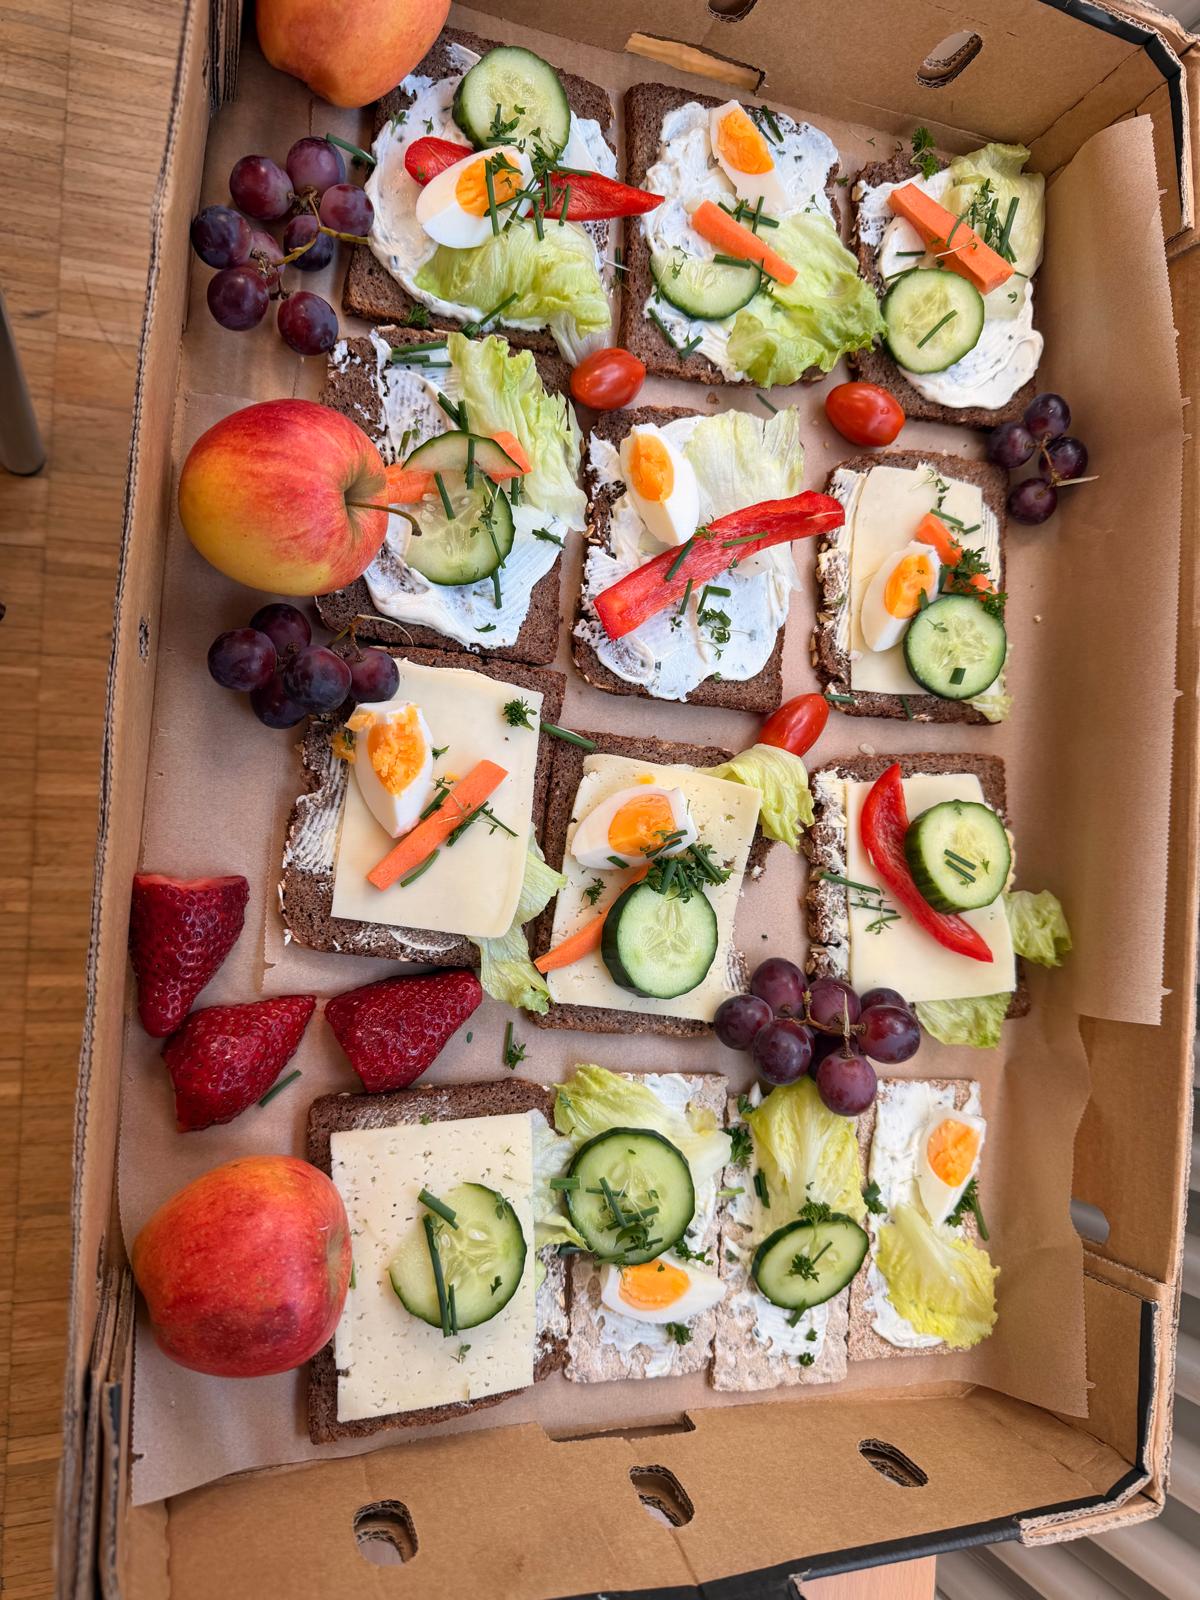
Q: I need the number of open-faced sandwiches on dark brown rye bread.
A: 10